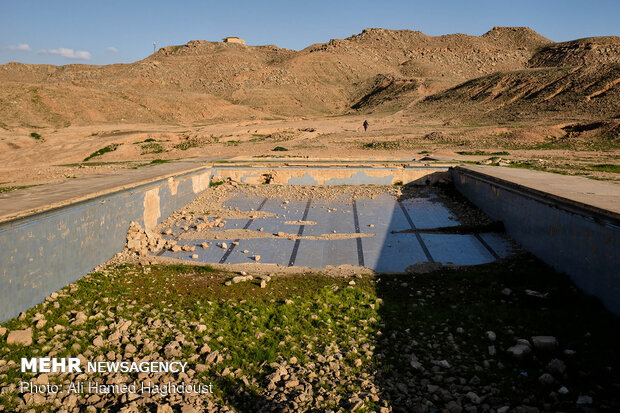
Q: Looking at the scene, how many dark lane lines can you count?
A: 6